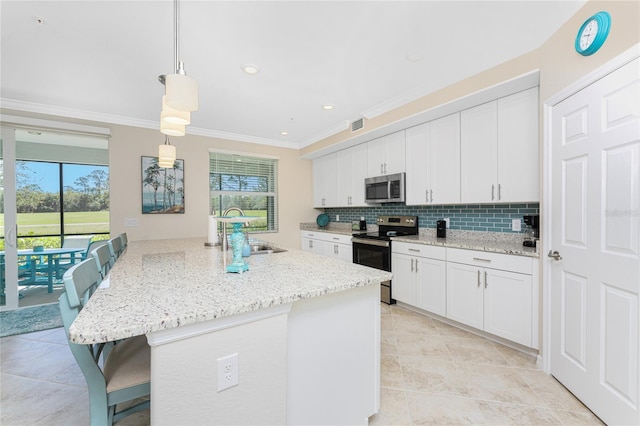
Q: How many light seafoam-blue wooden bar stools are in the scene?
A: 4